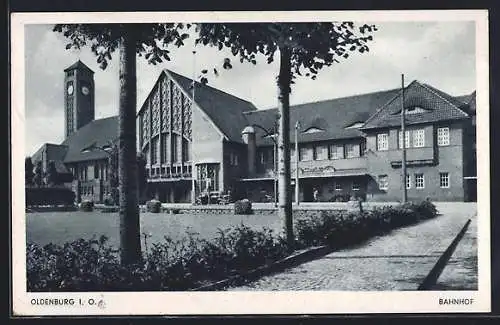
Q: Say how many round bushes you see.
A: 3